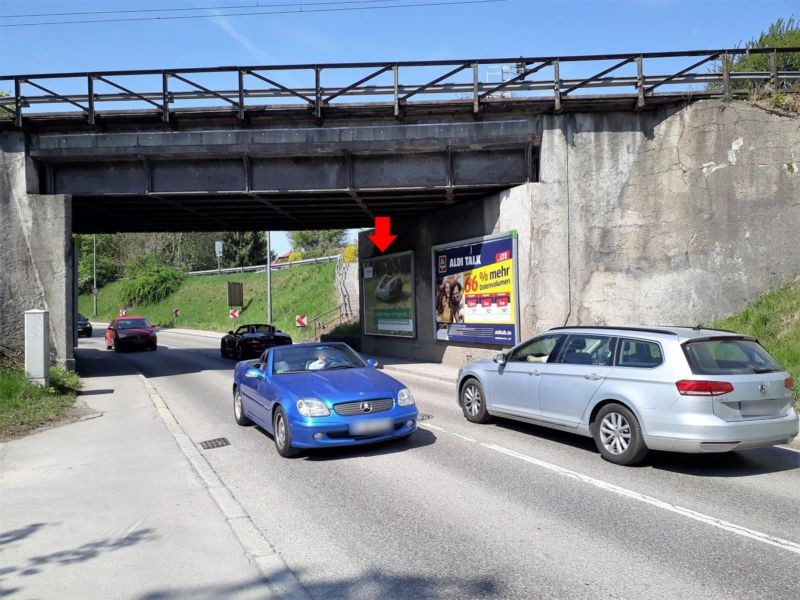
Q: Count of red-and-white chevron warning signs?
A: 4